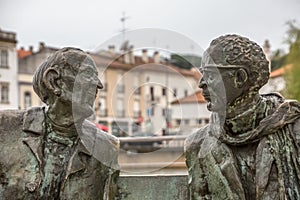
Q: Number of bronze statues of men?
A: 2